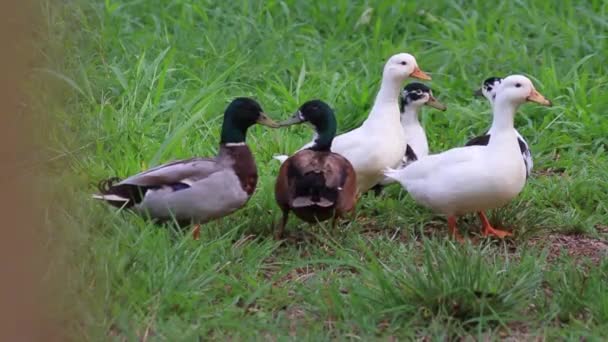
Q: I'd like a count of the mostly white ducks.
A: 2